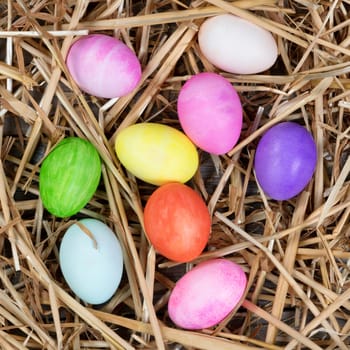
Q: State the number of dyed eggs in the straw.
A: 9